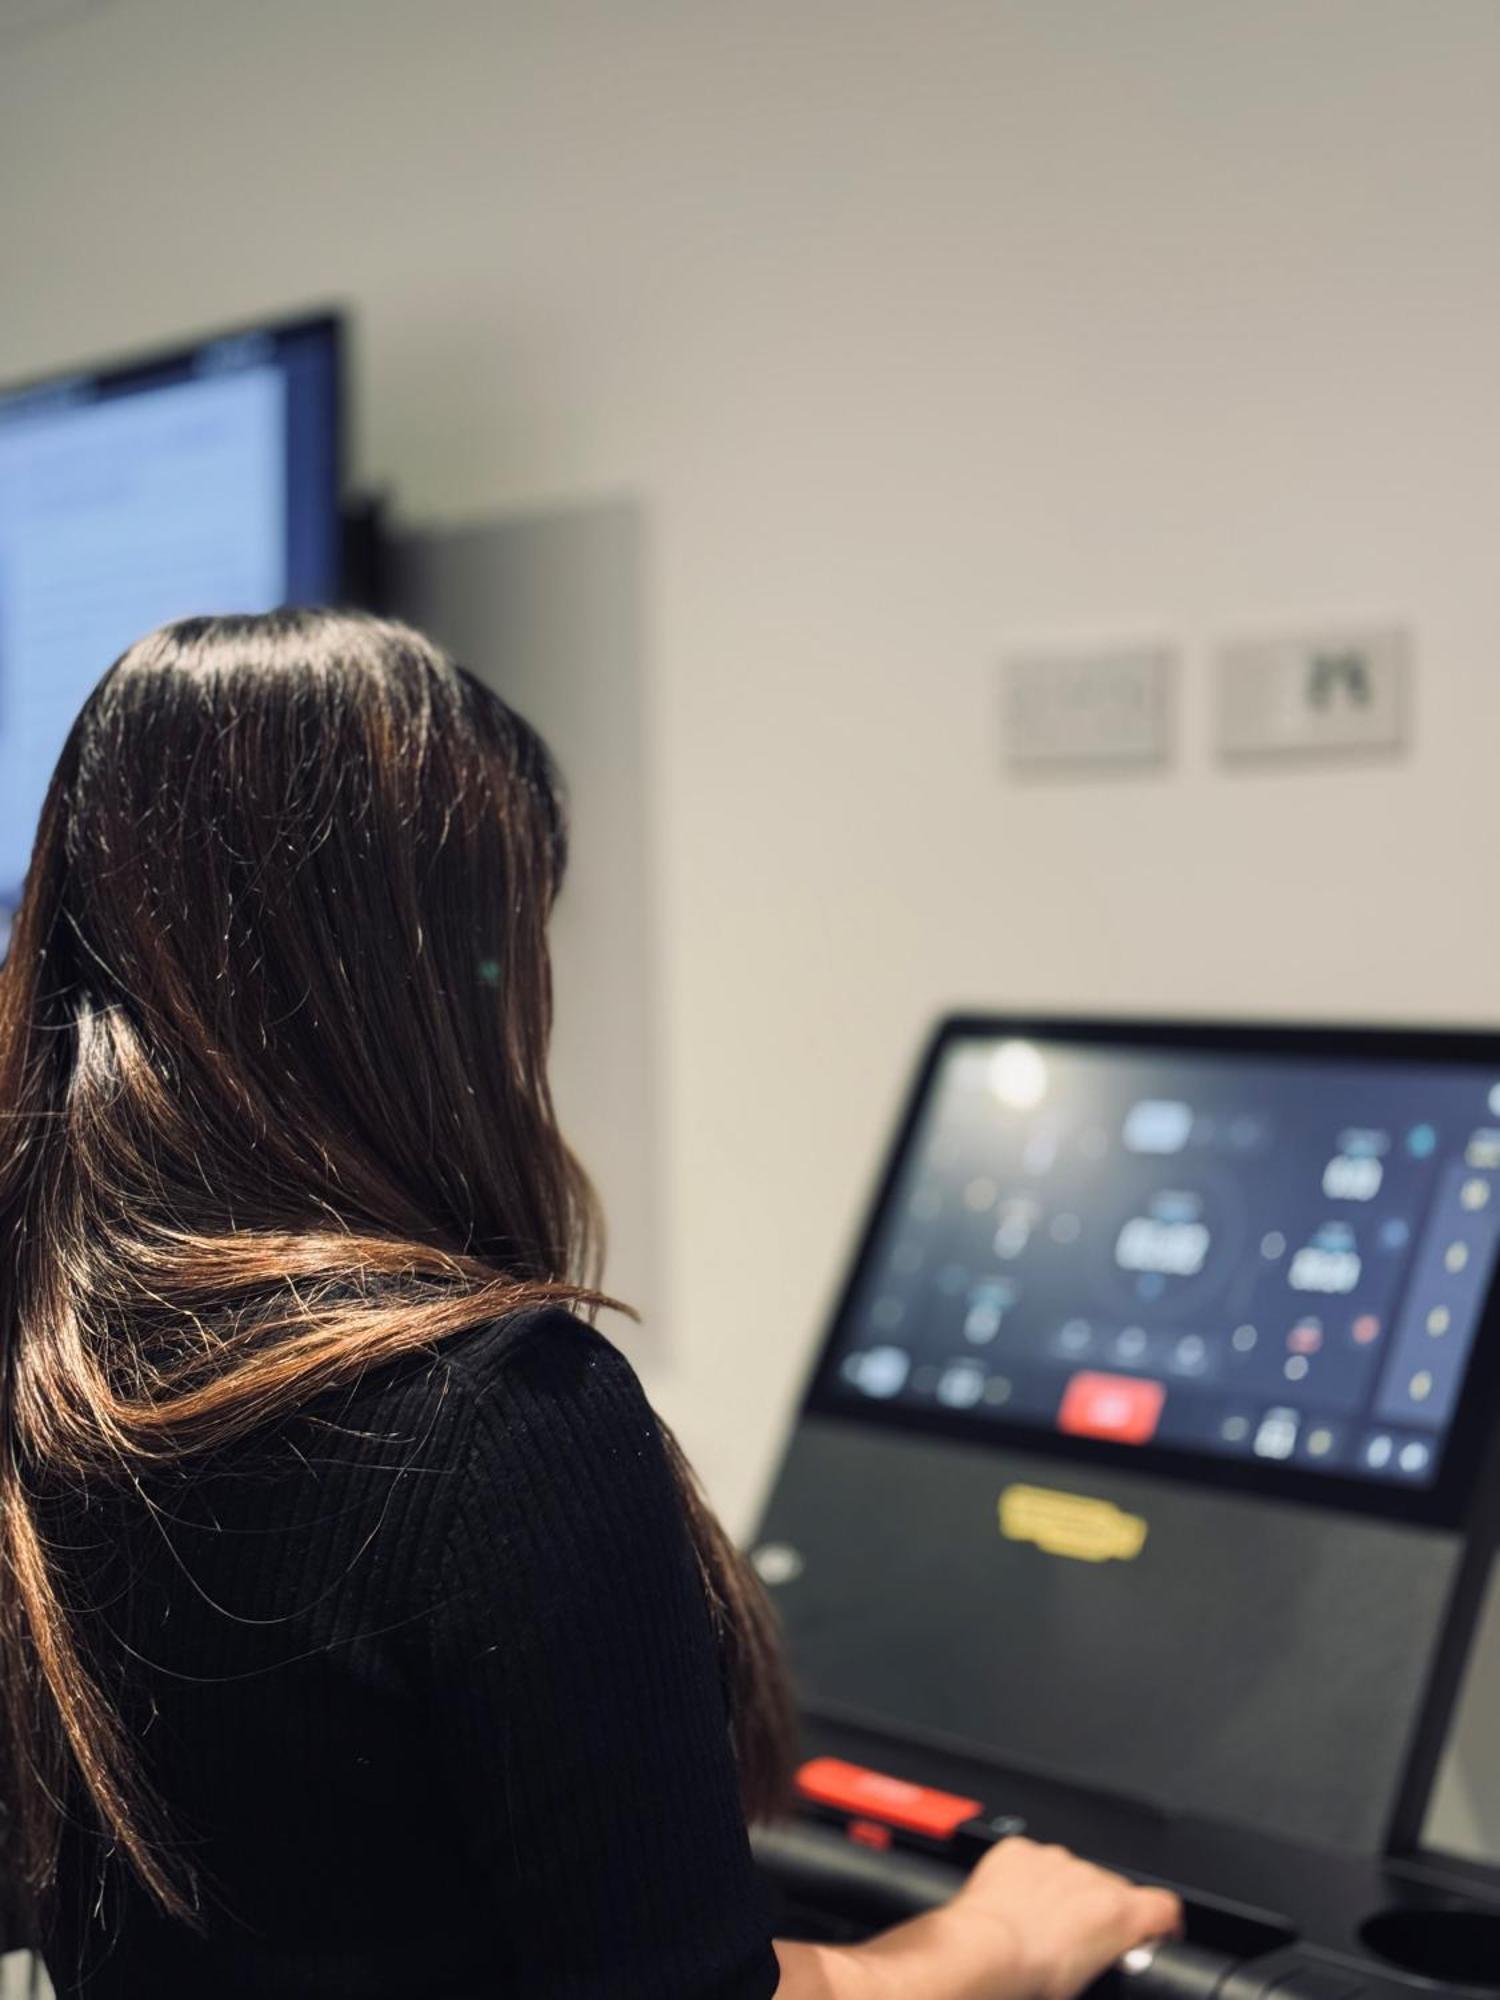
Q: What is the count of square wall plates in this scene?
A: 2